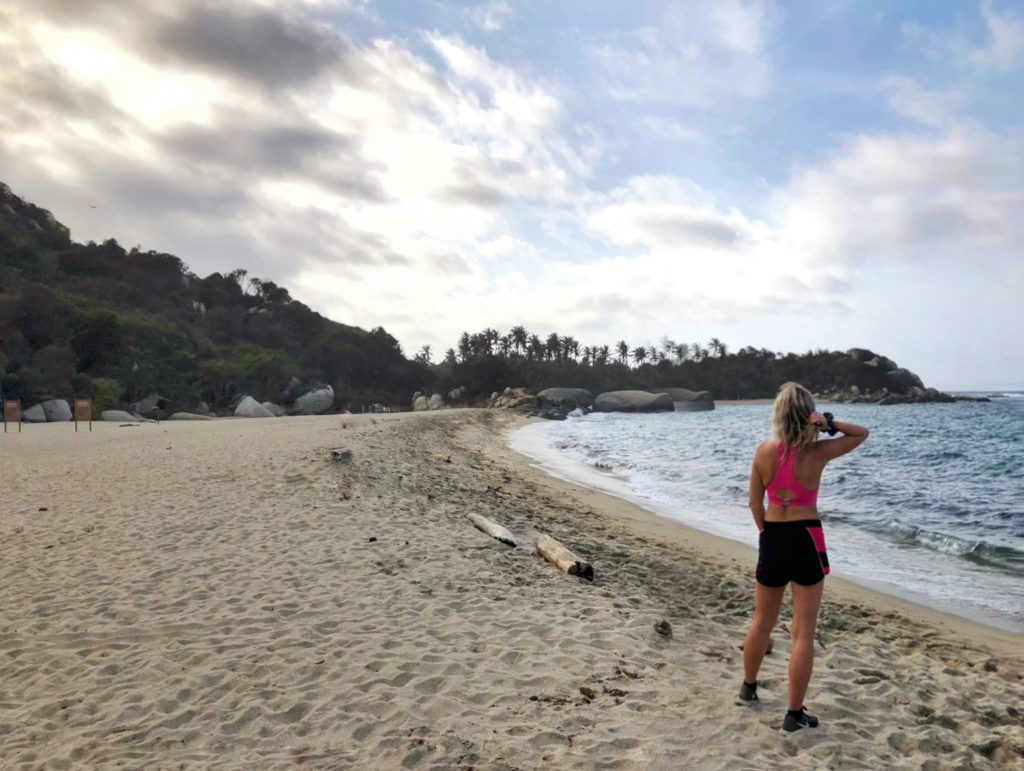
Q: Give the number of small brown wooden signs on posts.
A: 2